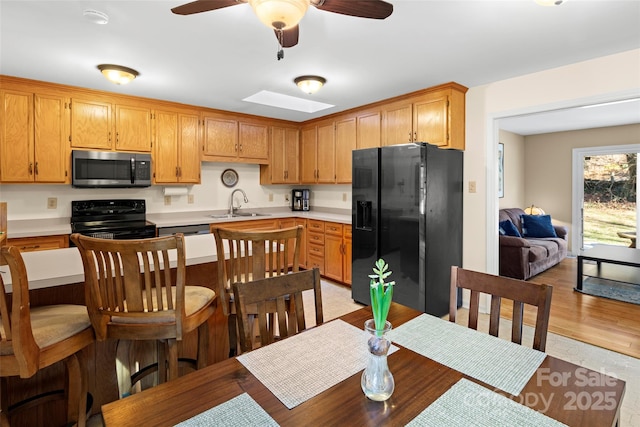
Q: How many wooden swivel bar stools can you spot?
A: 3